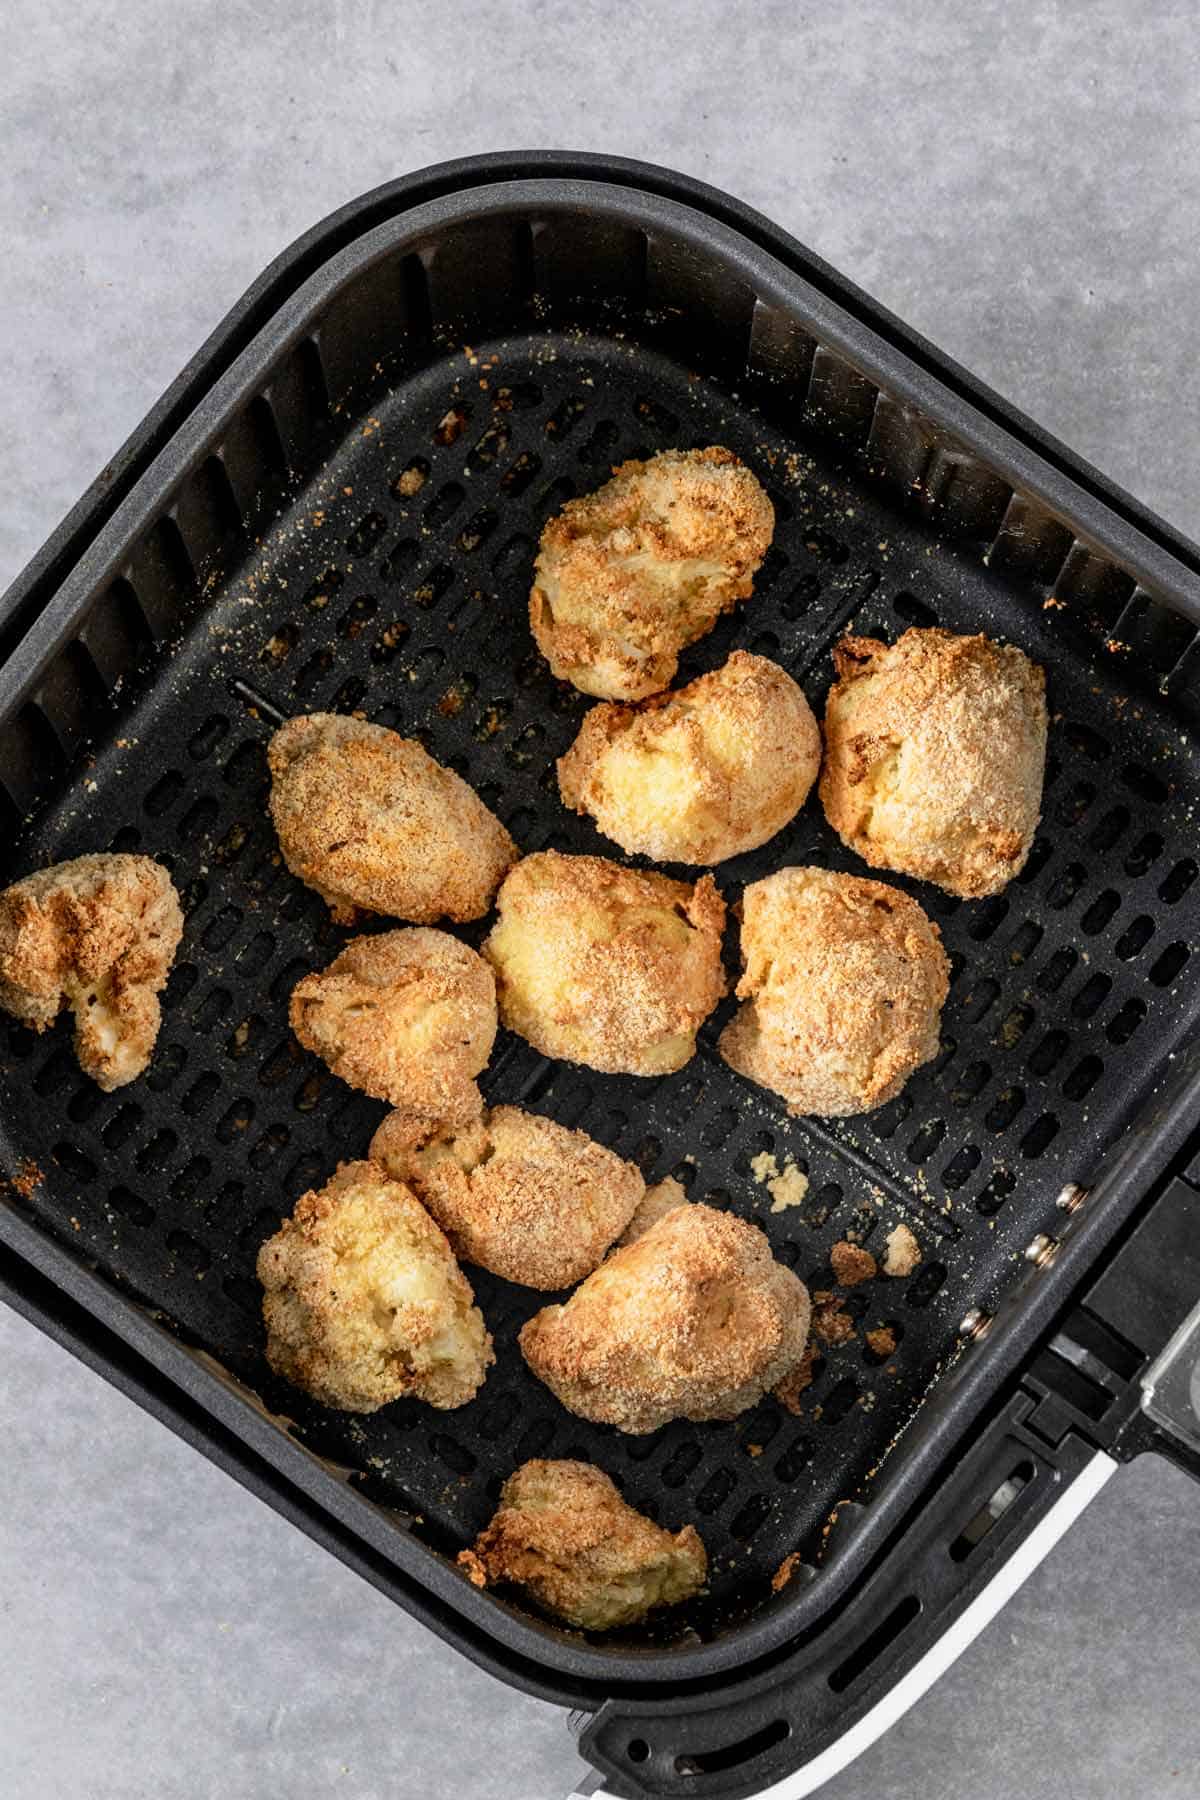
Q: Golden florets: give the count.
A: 12